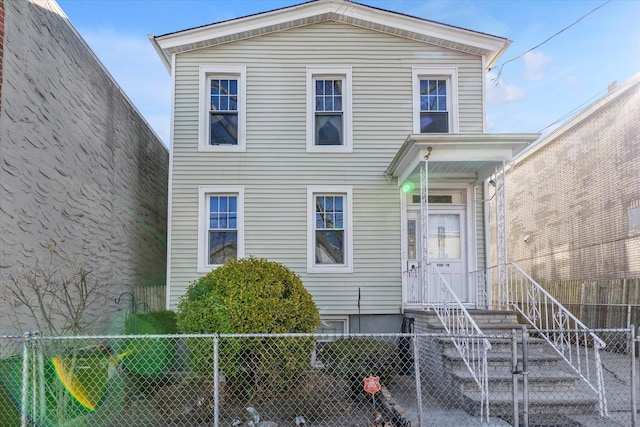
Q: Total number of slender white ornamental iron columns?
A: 2